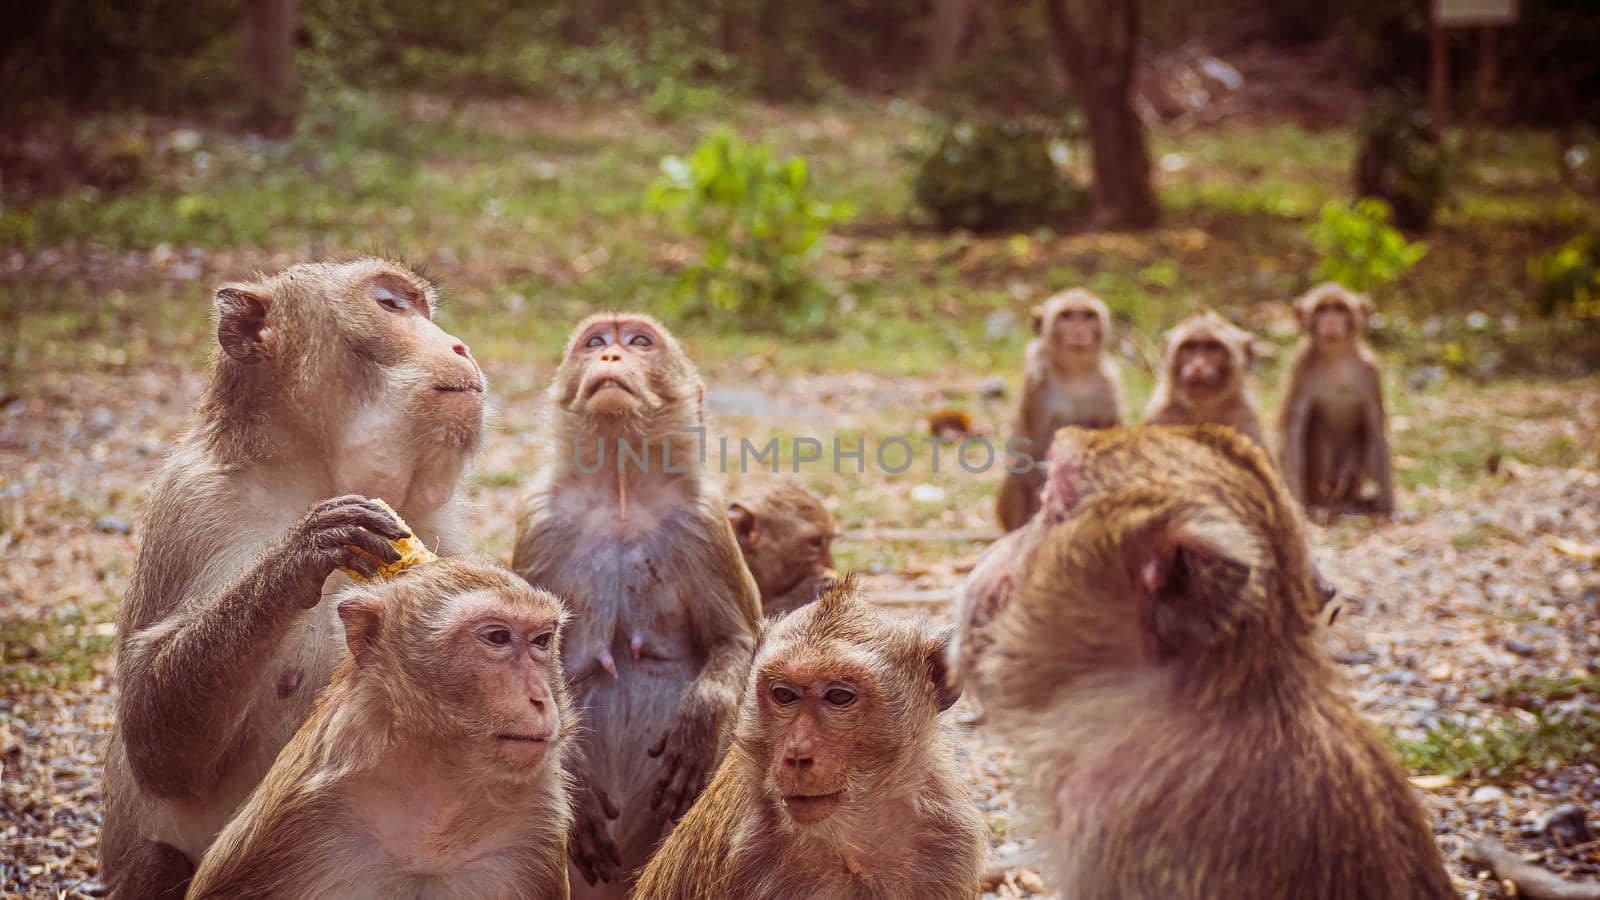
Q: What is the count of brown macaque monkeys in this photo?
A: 9